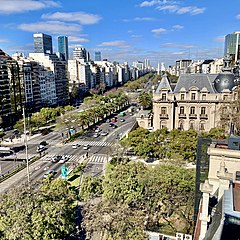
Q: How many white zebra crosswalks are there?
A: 3